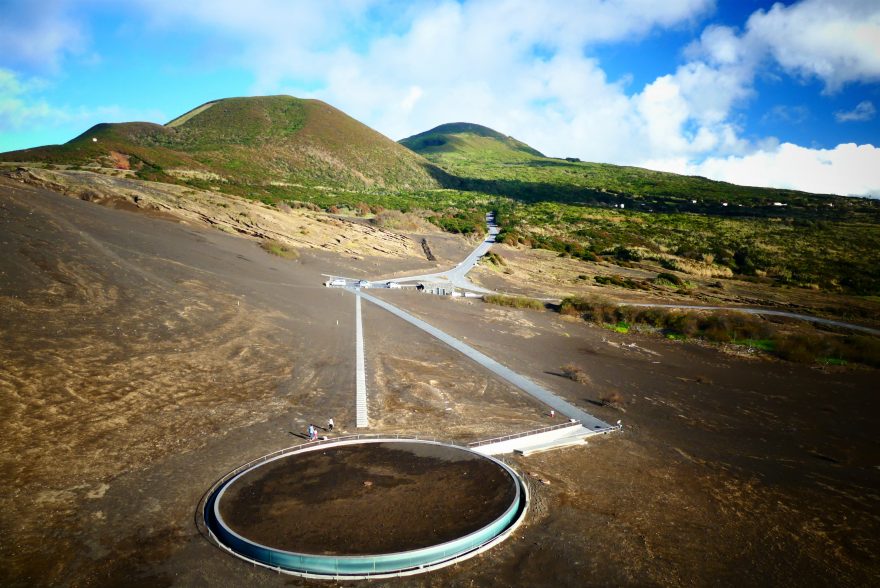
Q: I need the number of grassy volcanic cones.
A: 2